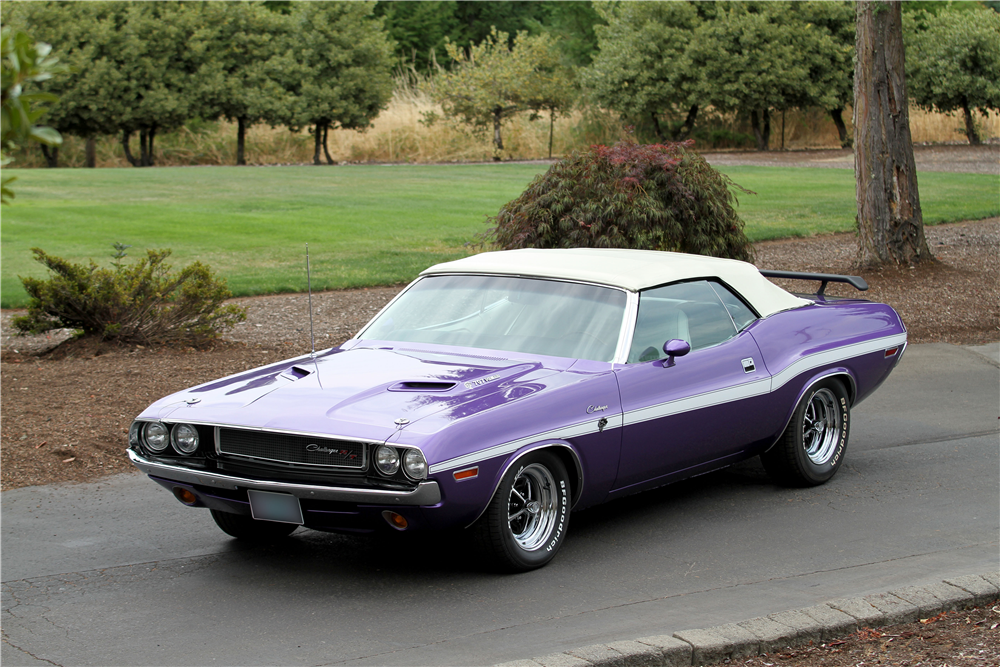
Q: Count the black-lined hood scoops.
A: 2